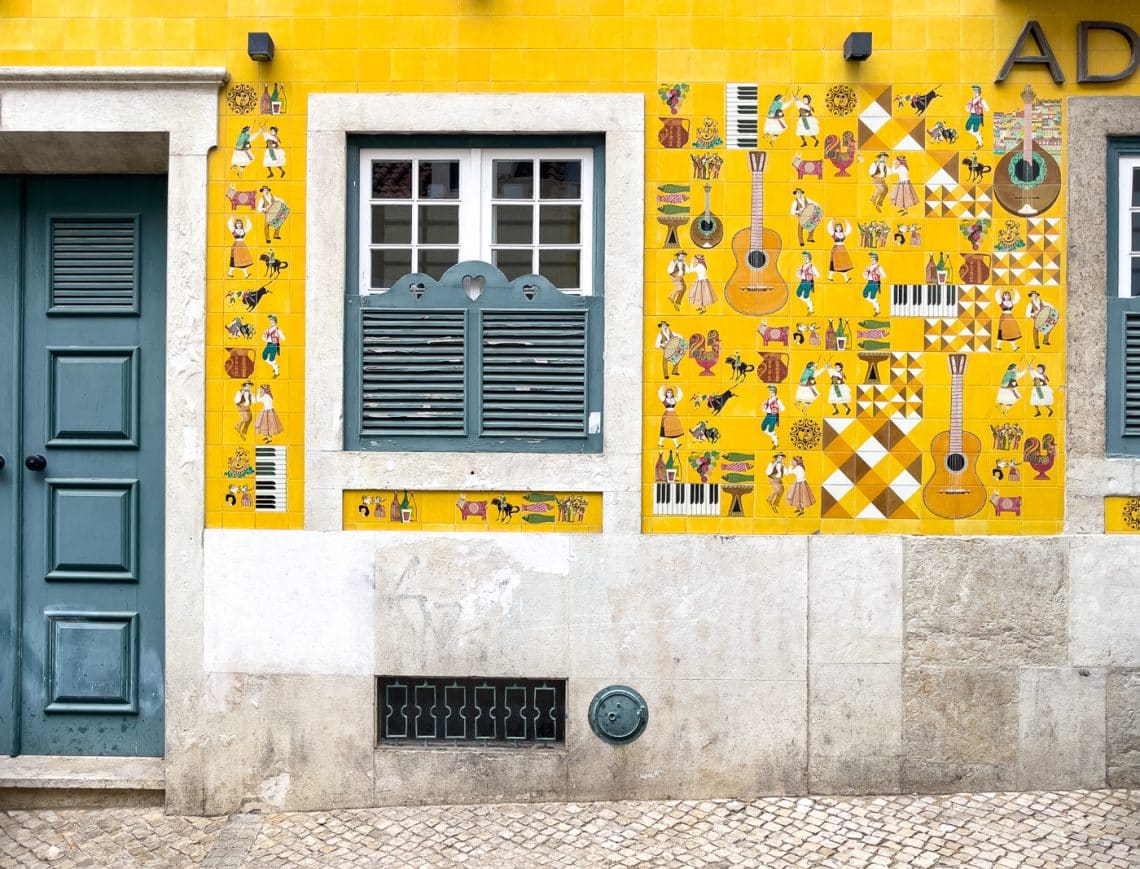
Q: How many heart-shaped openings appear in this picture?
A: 3